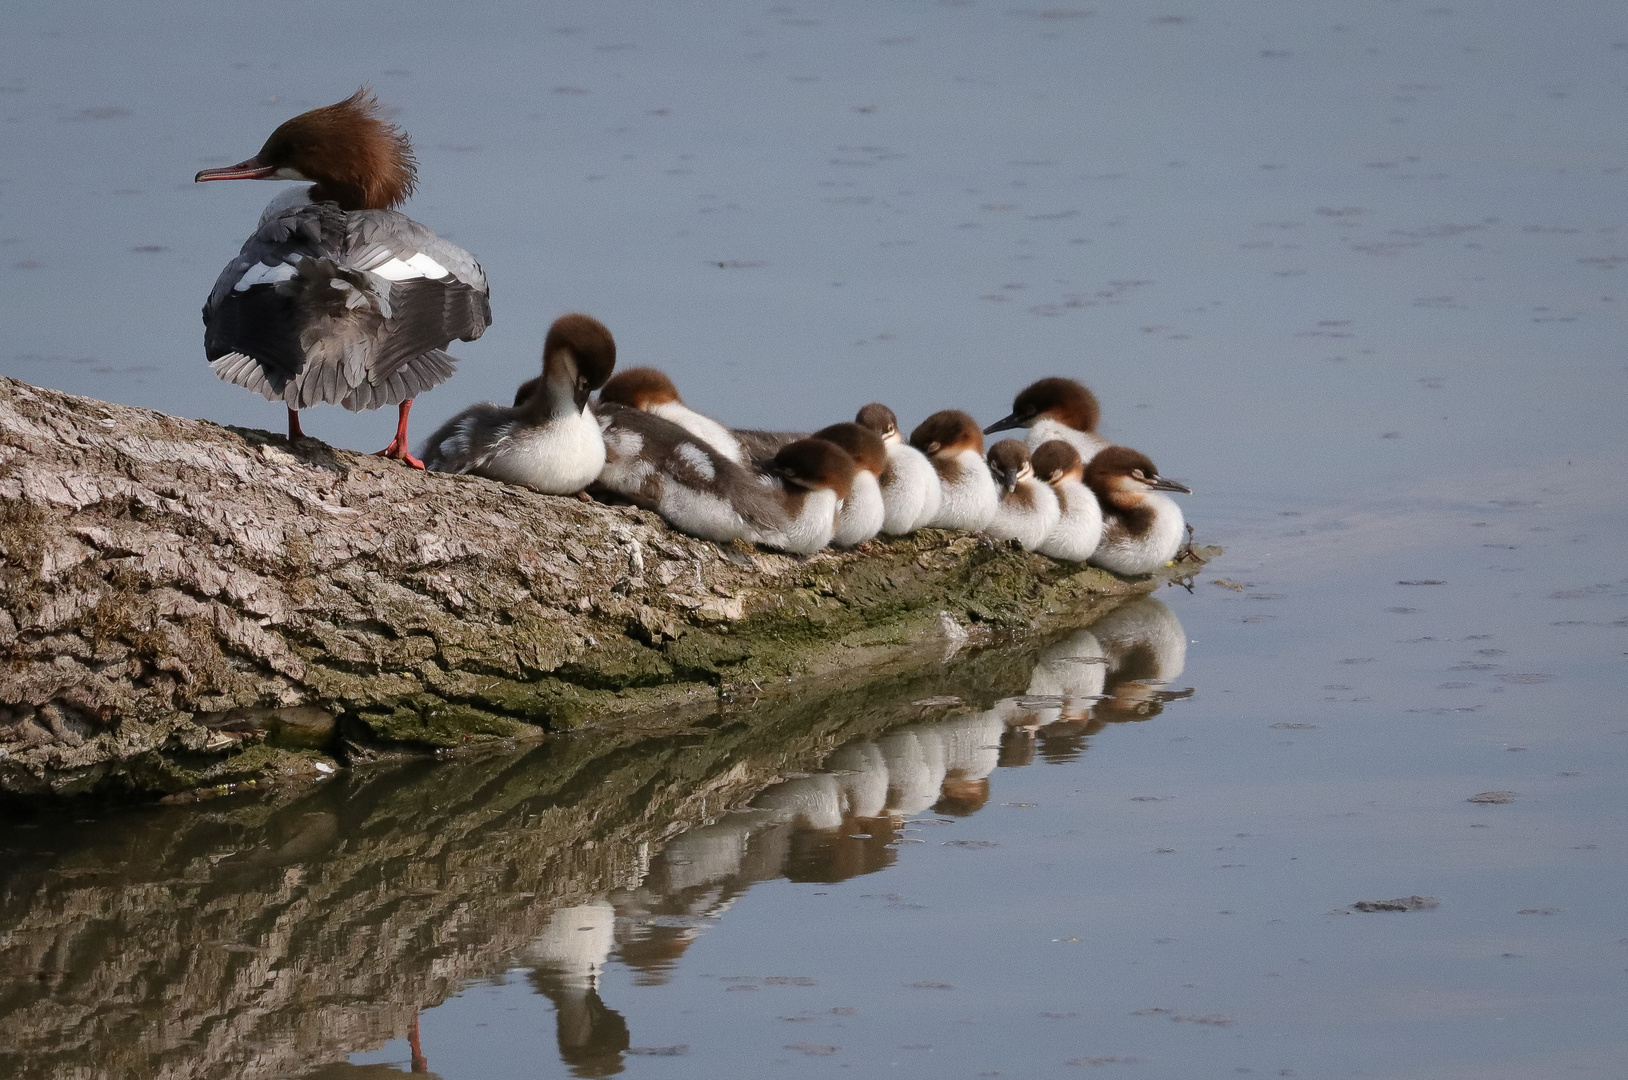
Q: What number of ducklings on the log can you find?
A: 11